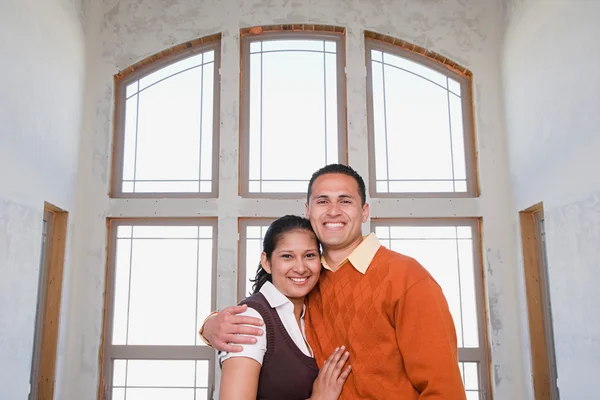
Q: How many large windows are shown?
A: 6